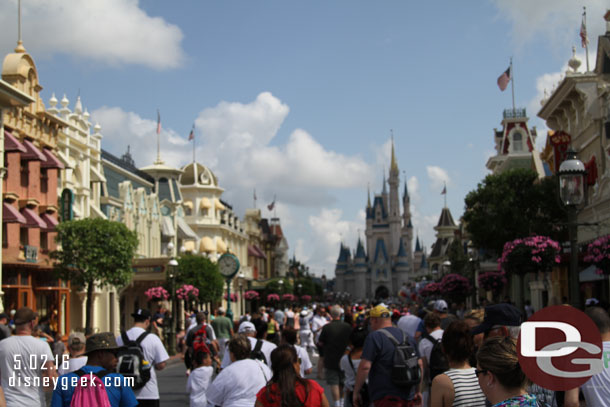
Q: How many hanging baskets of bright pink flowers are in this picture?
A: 12